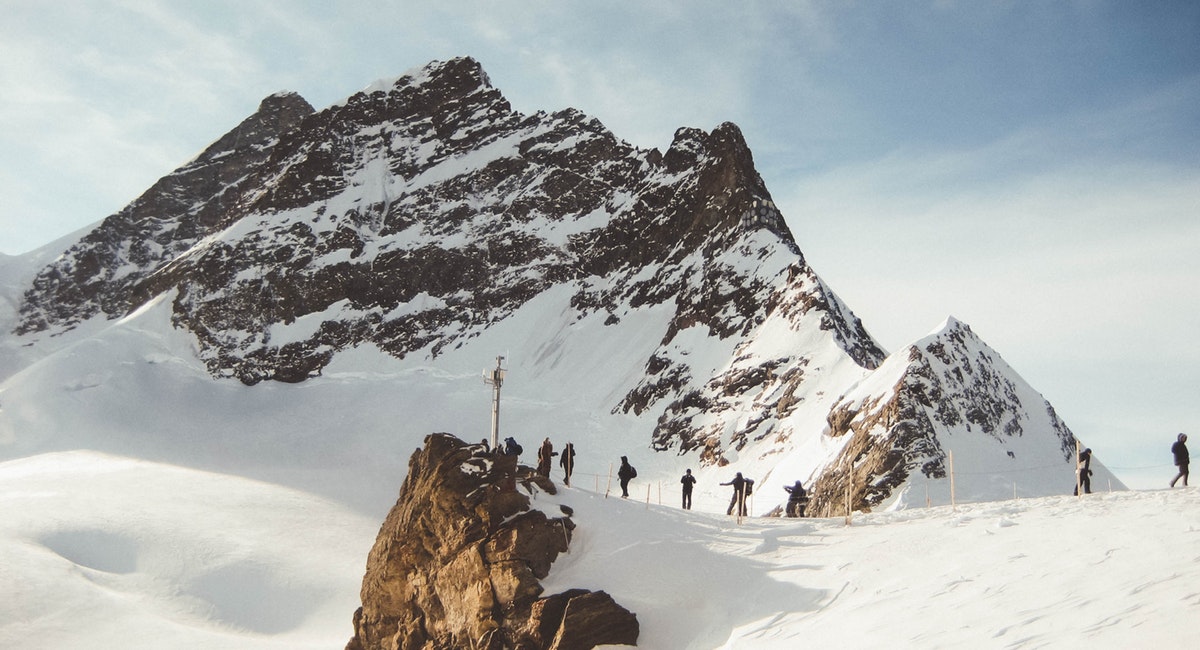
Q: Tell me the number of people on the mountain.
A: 10